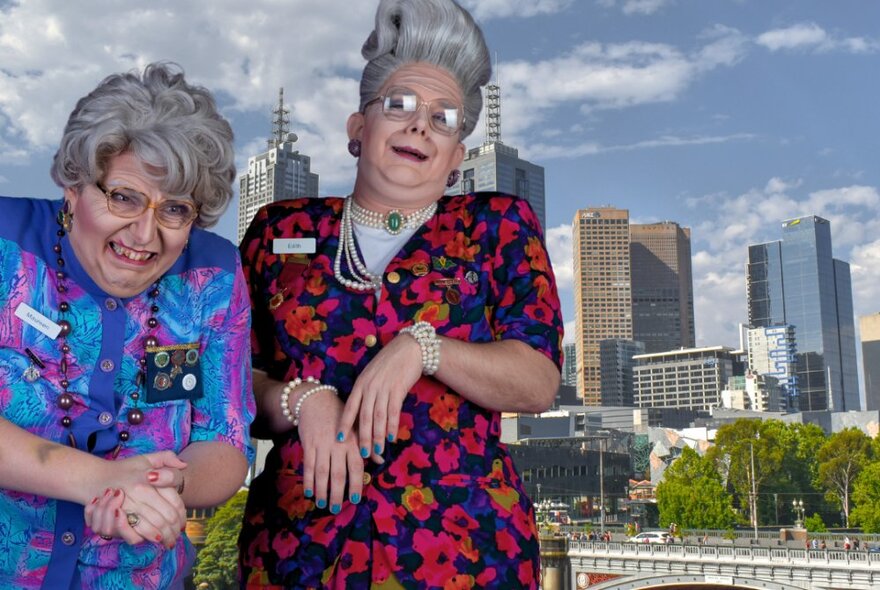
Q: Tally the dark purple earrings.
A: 2